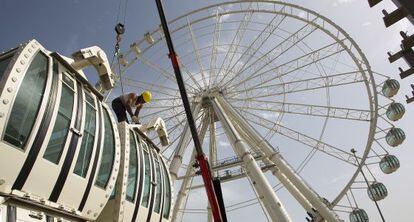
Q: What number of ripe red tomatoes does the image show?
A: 0